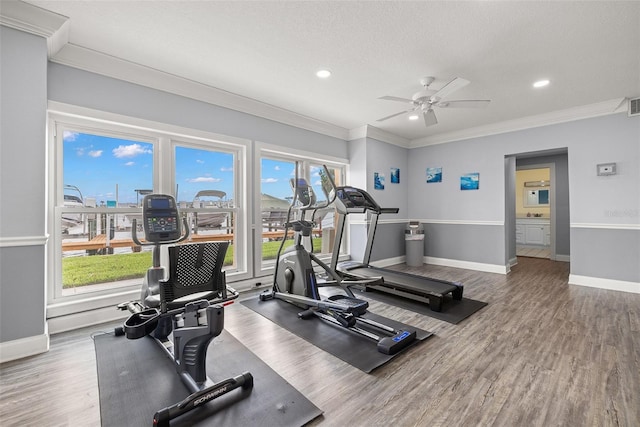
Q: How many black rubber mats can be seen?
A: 3